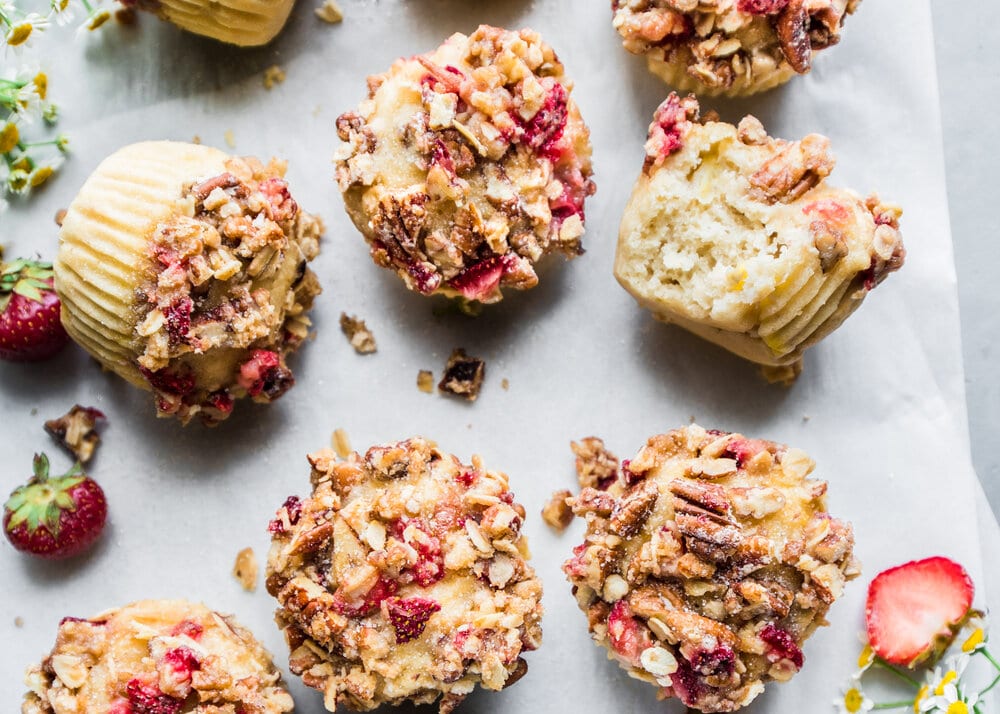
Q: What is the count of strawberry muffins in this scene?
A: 8